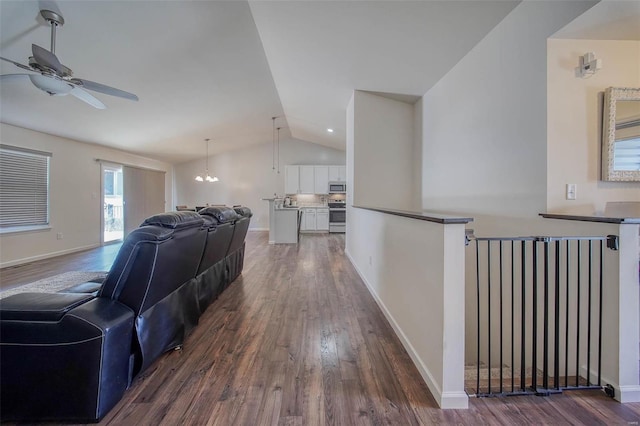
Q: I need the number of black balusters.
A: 12